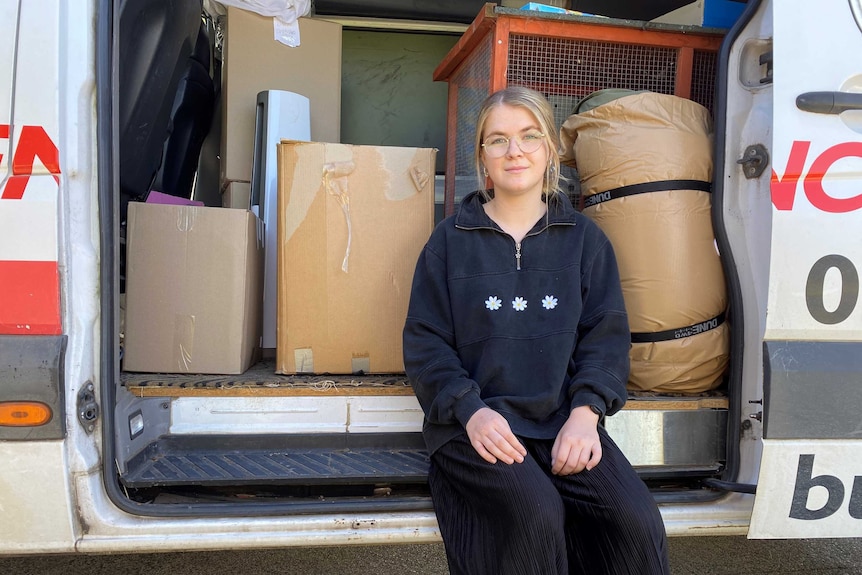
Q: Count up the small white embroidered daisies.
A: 3